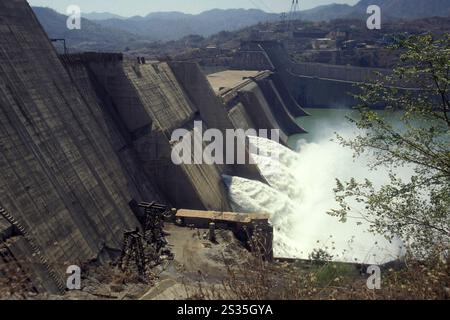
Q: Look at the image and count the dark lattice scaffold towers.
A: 2